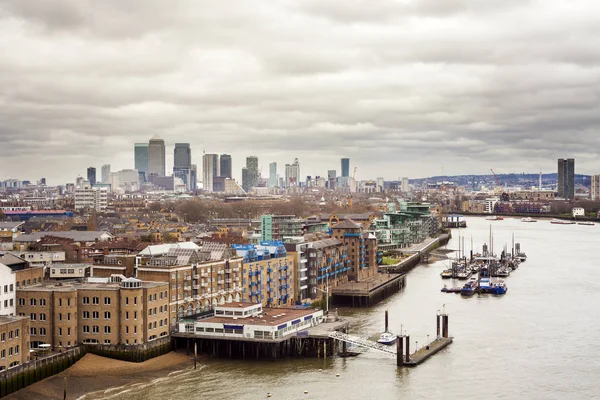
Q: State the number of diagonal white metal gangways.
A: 1